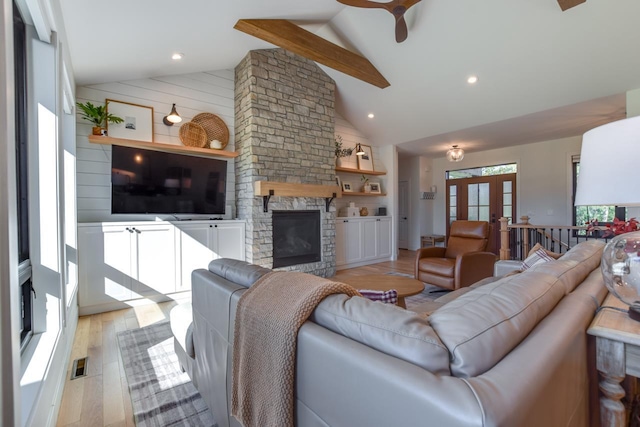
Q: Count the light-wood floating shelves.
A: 3